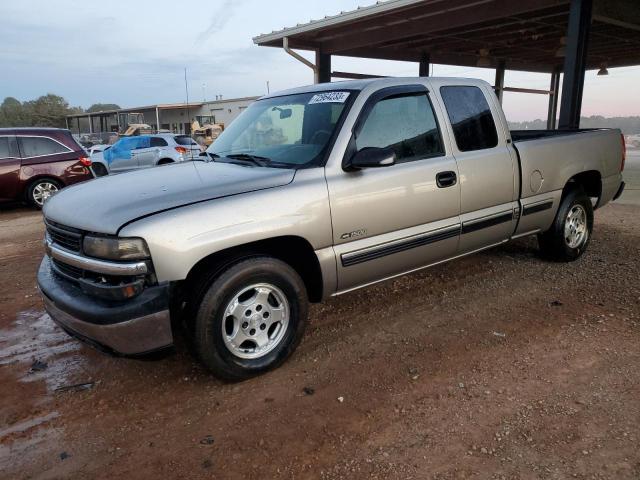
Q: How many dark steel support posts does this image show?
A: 5